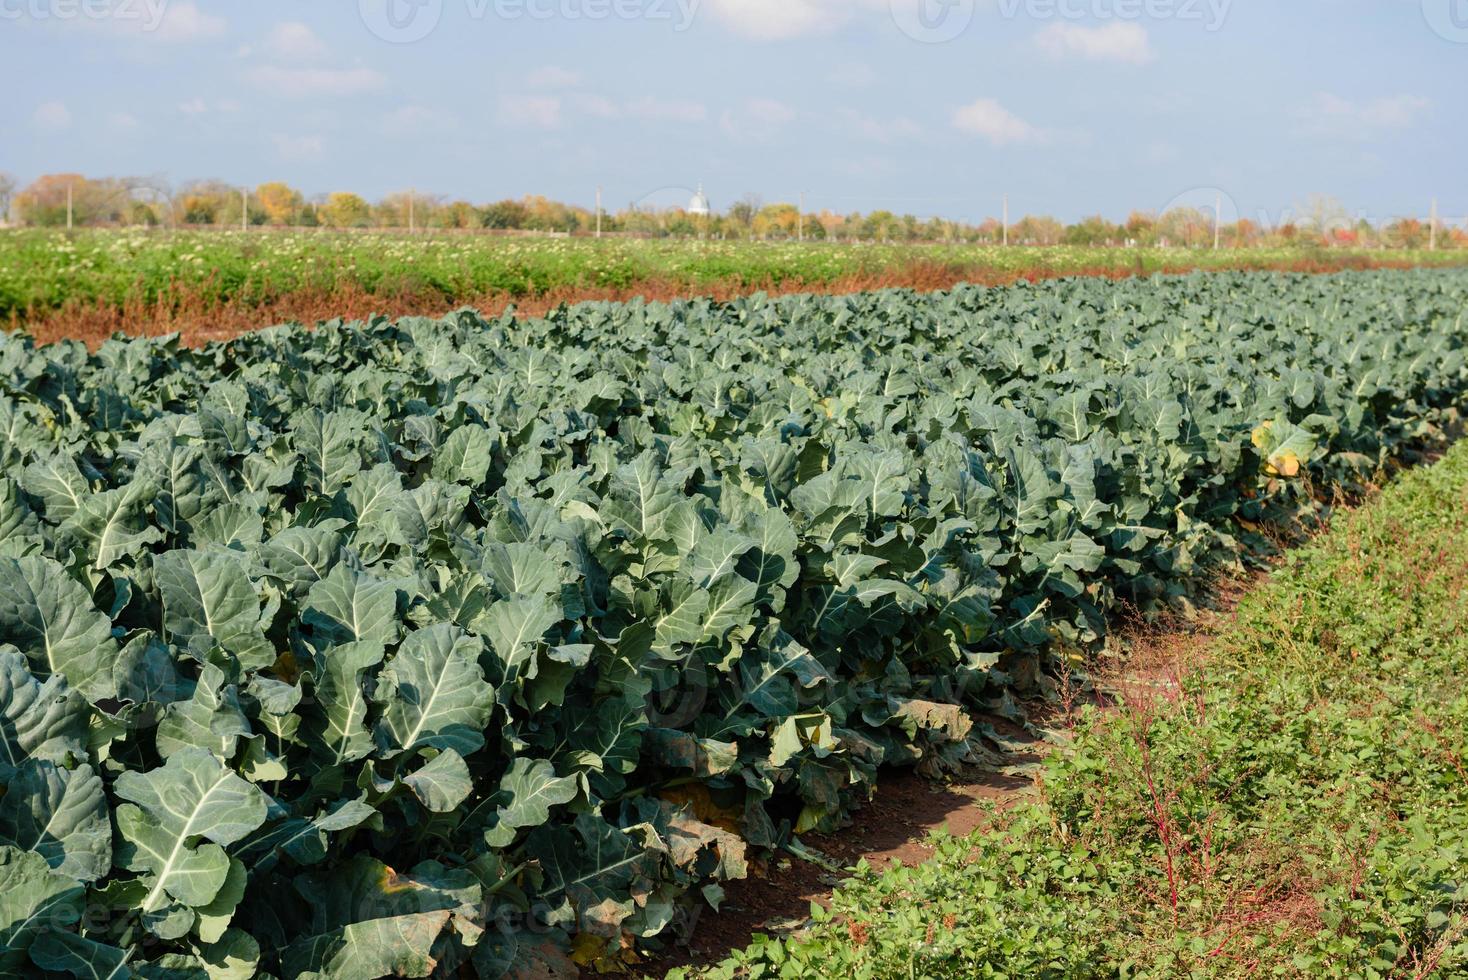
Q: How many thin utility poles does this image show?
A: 8